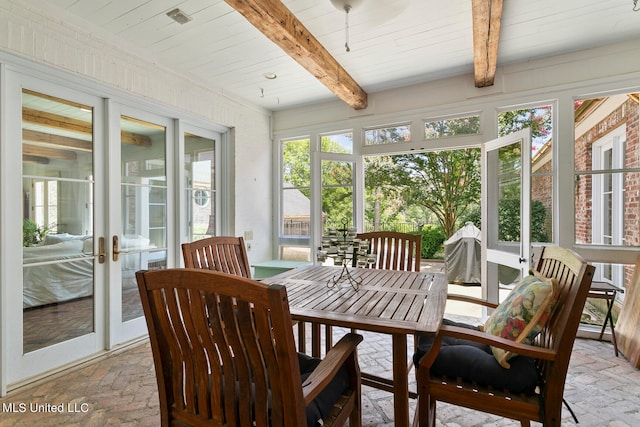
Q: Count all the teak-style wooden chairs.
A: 4